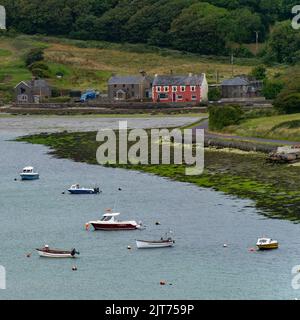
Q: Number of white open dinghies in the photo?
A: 2